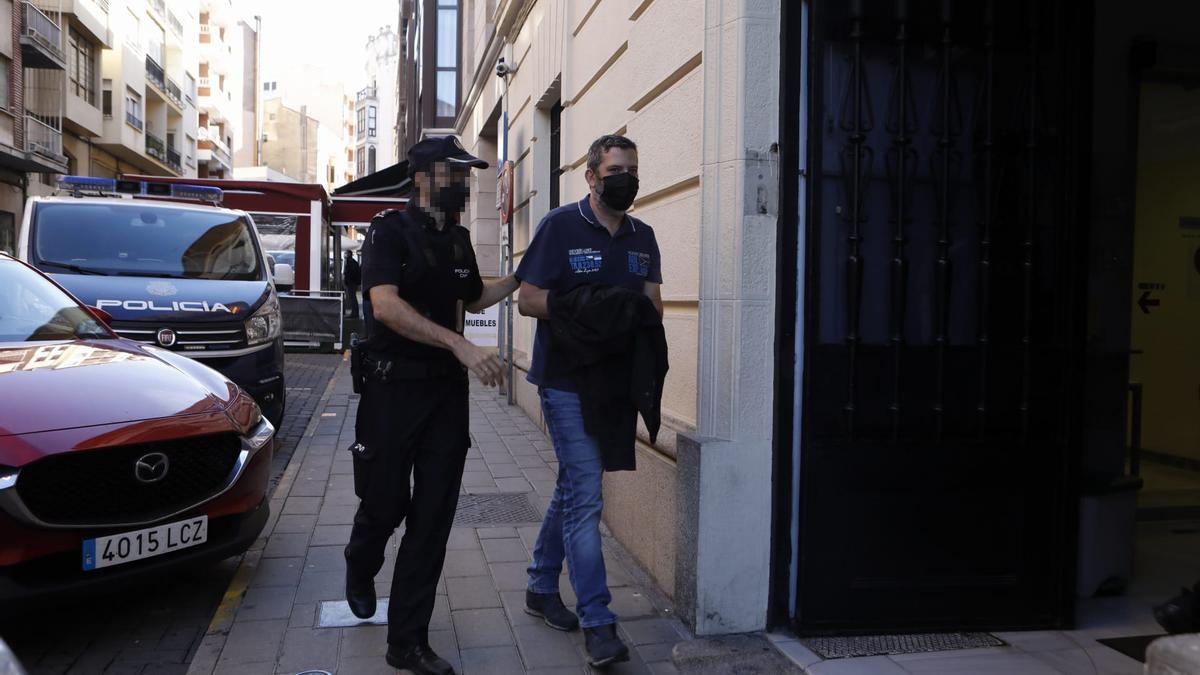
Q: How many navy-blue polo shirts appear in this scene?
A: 1